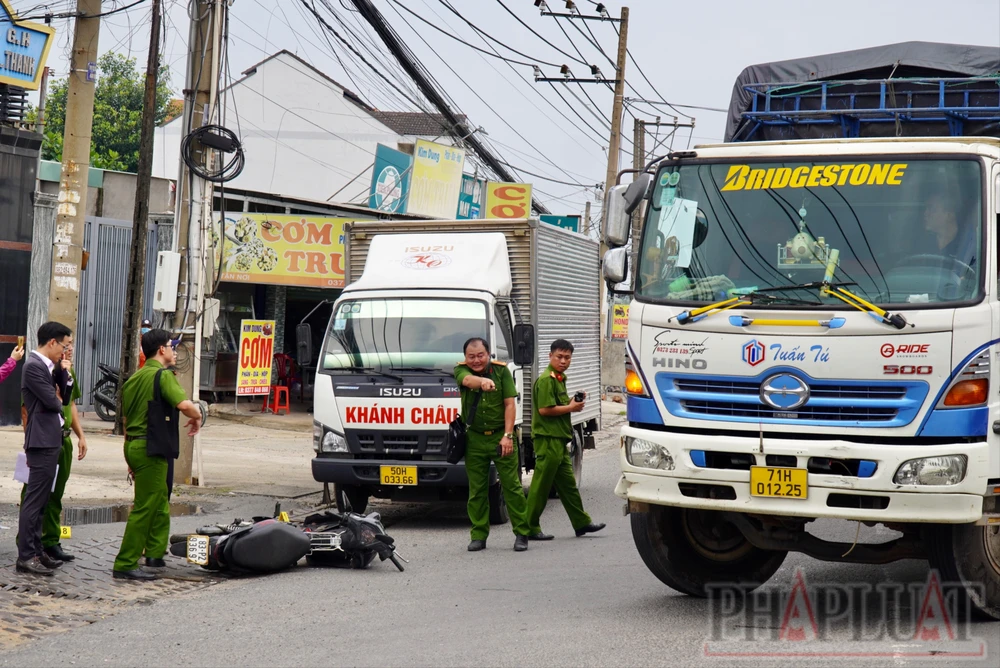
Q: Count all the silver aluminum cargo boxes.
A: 1